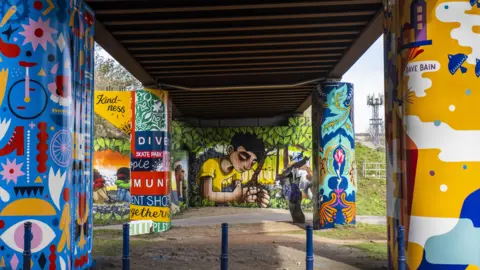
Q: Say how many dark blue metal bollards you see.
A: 5